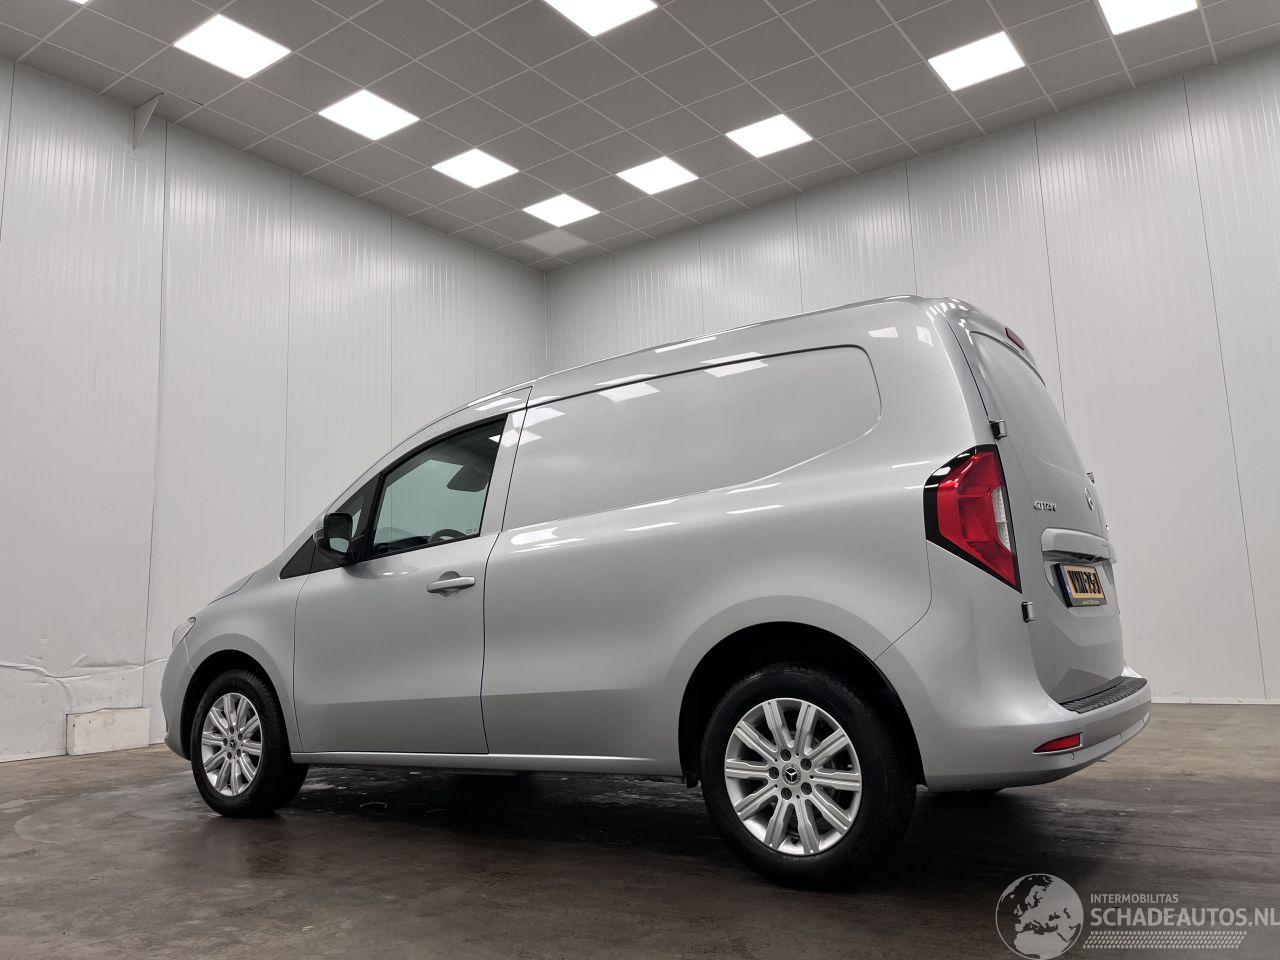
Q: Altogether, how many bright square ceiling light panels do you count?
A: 9